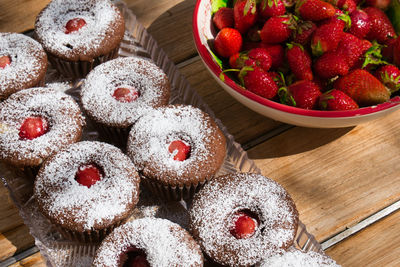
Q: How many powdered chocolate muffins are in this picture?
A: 9